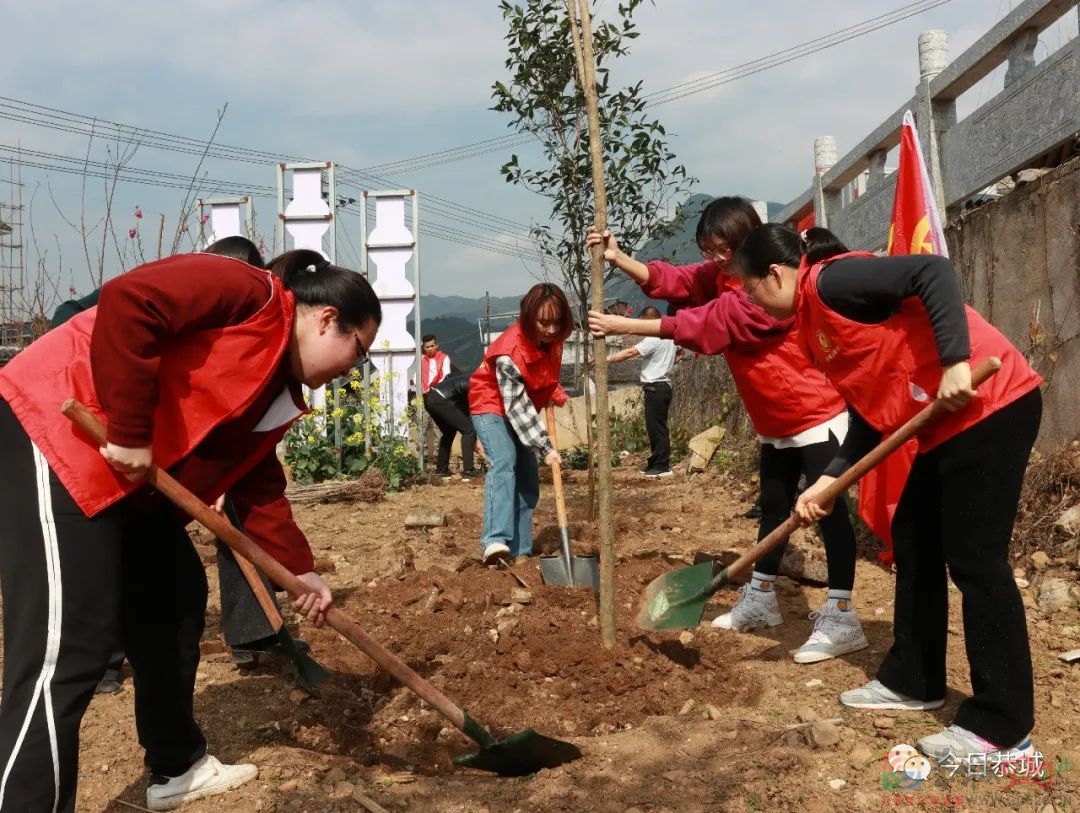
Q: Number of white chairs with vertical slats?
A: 0